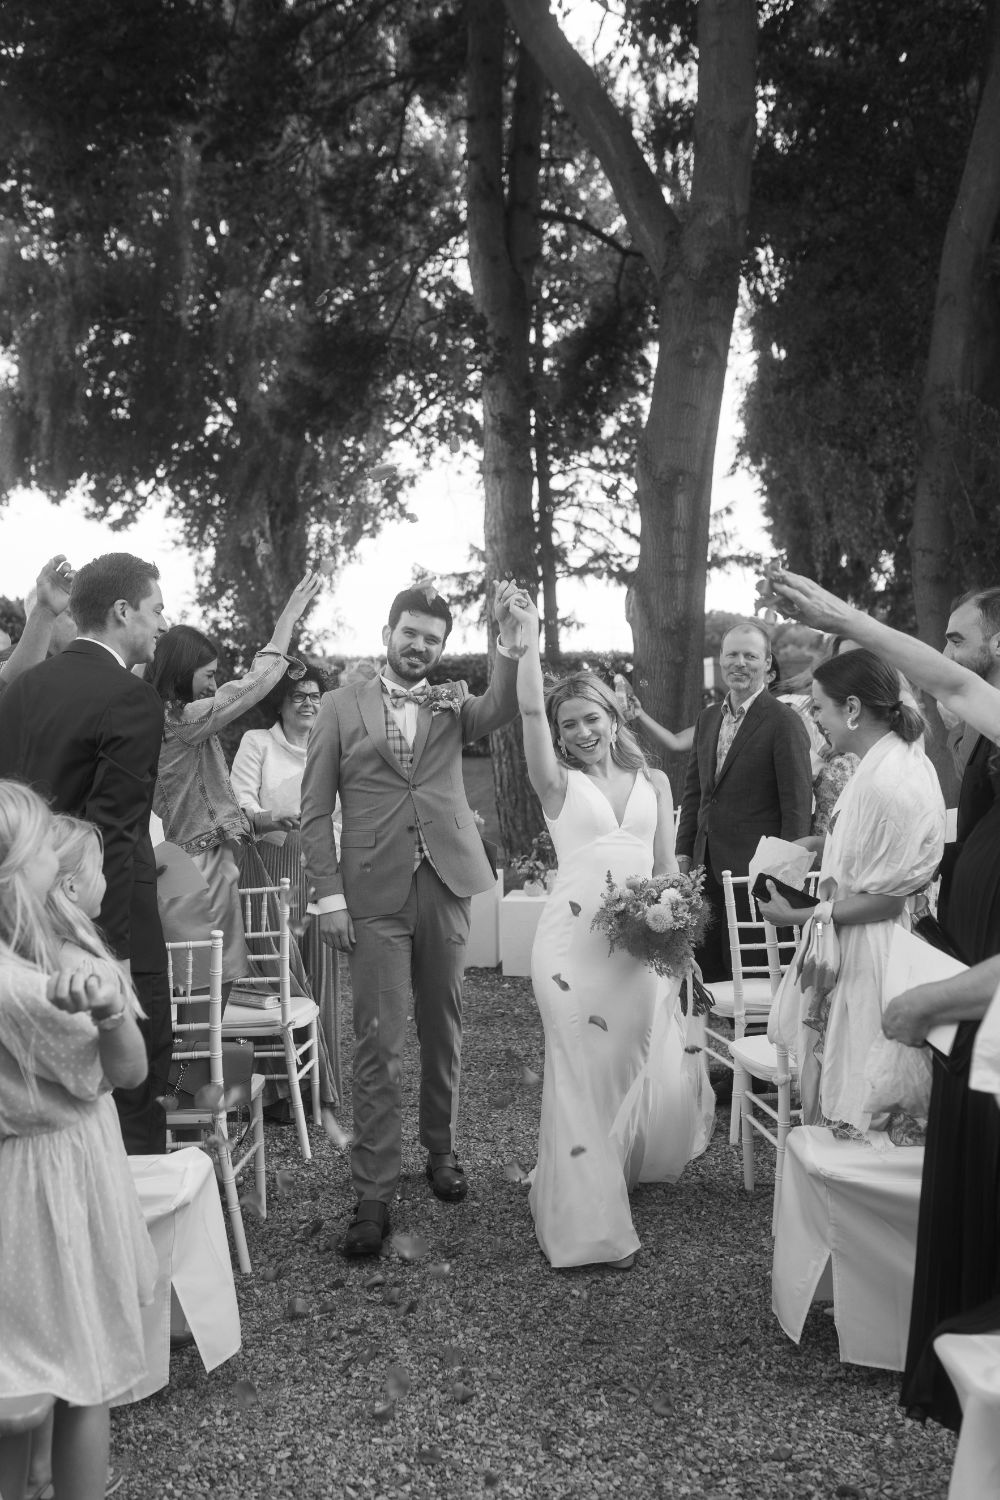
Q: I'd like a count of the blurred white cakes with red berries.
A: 0